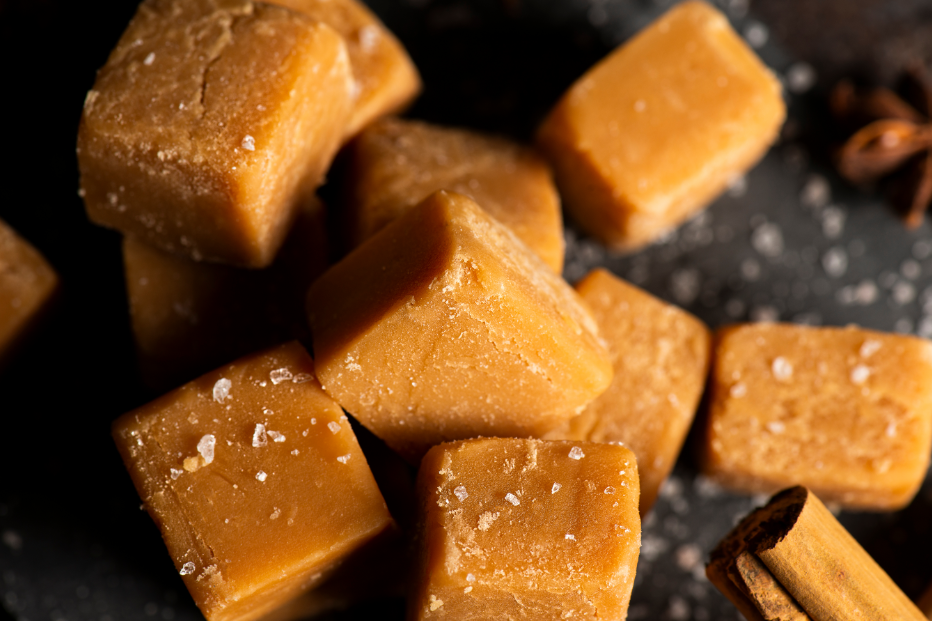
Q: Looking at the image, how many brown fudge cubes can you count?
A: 11